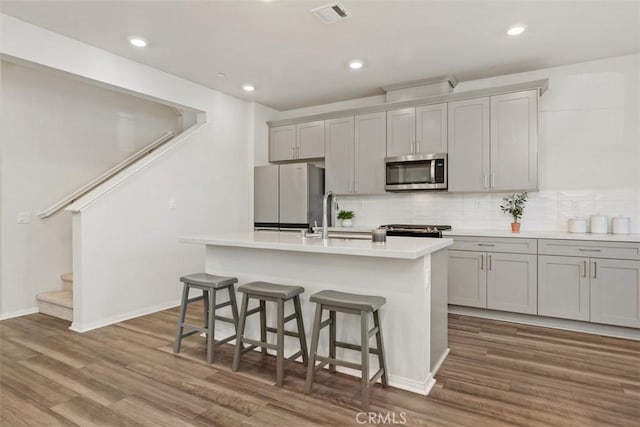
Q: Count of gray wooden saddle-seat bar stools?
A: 3